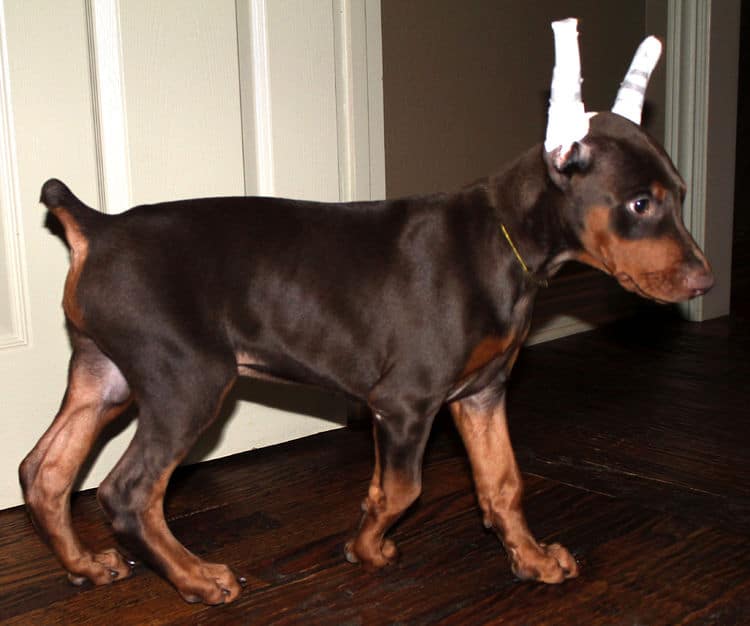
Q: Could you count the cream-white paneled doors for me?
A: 1